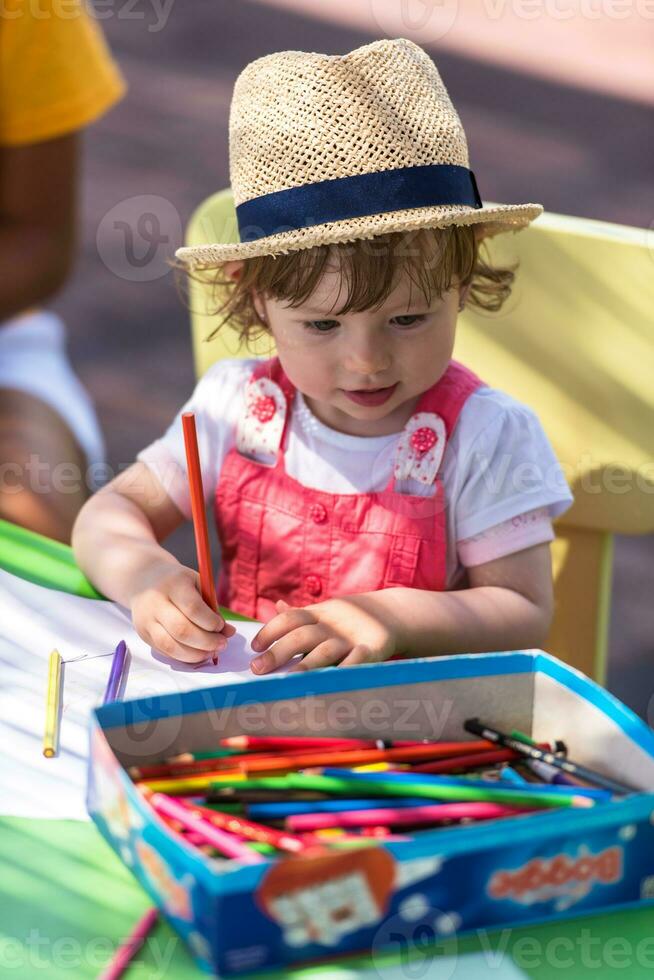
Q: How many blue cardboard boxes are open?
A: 1